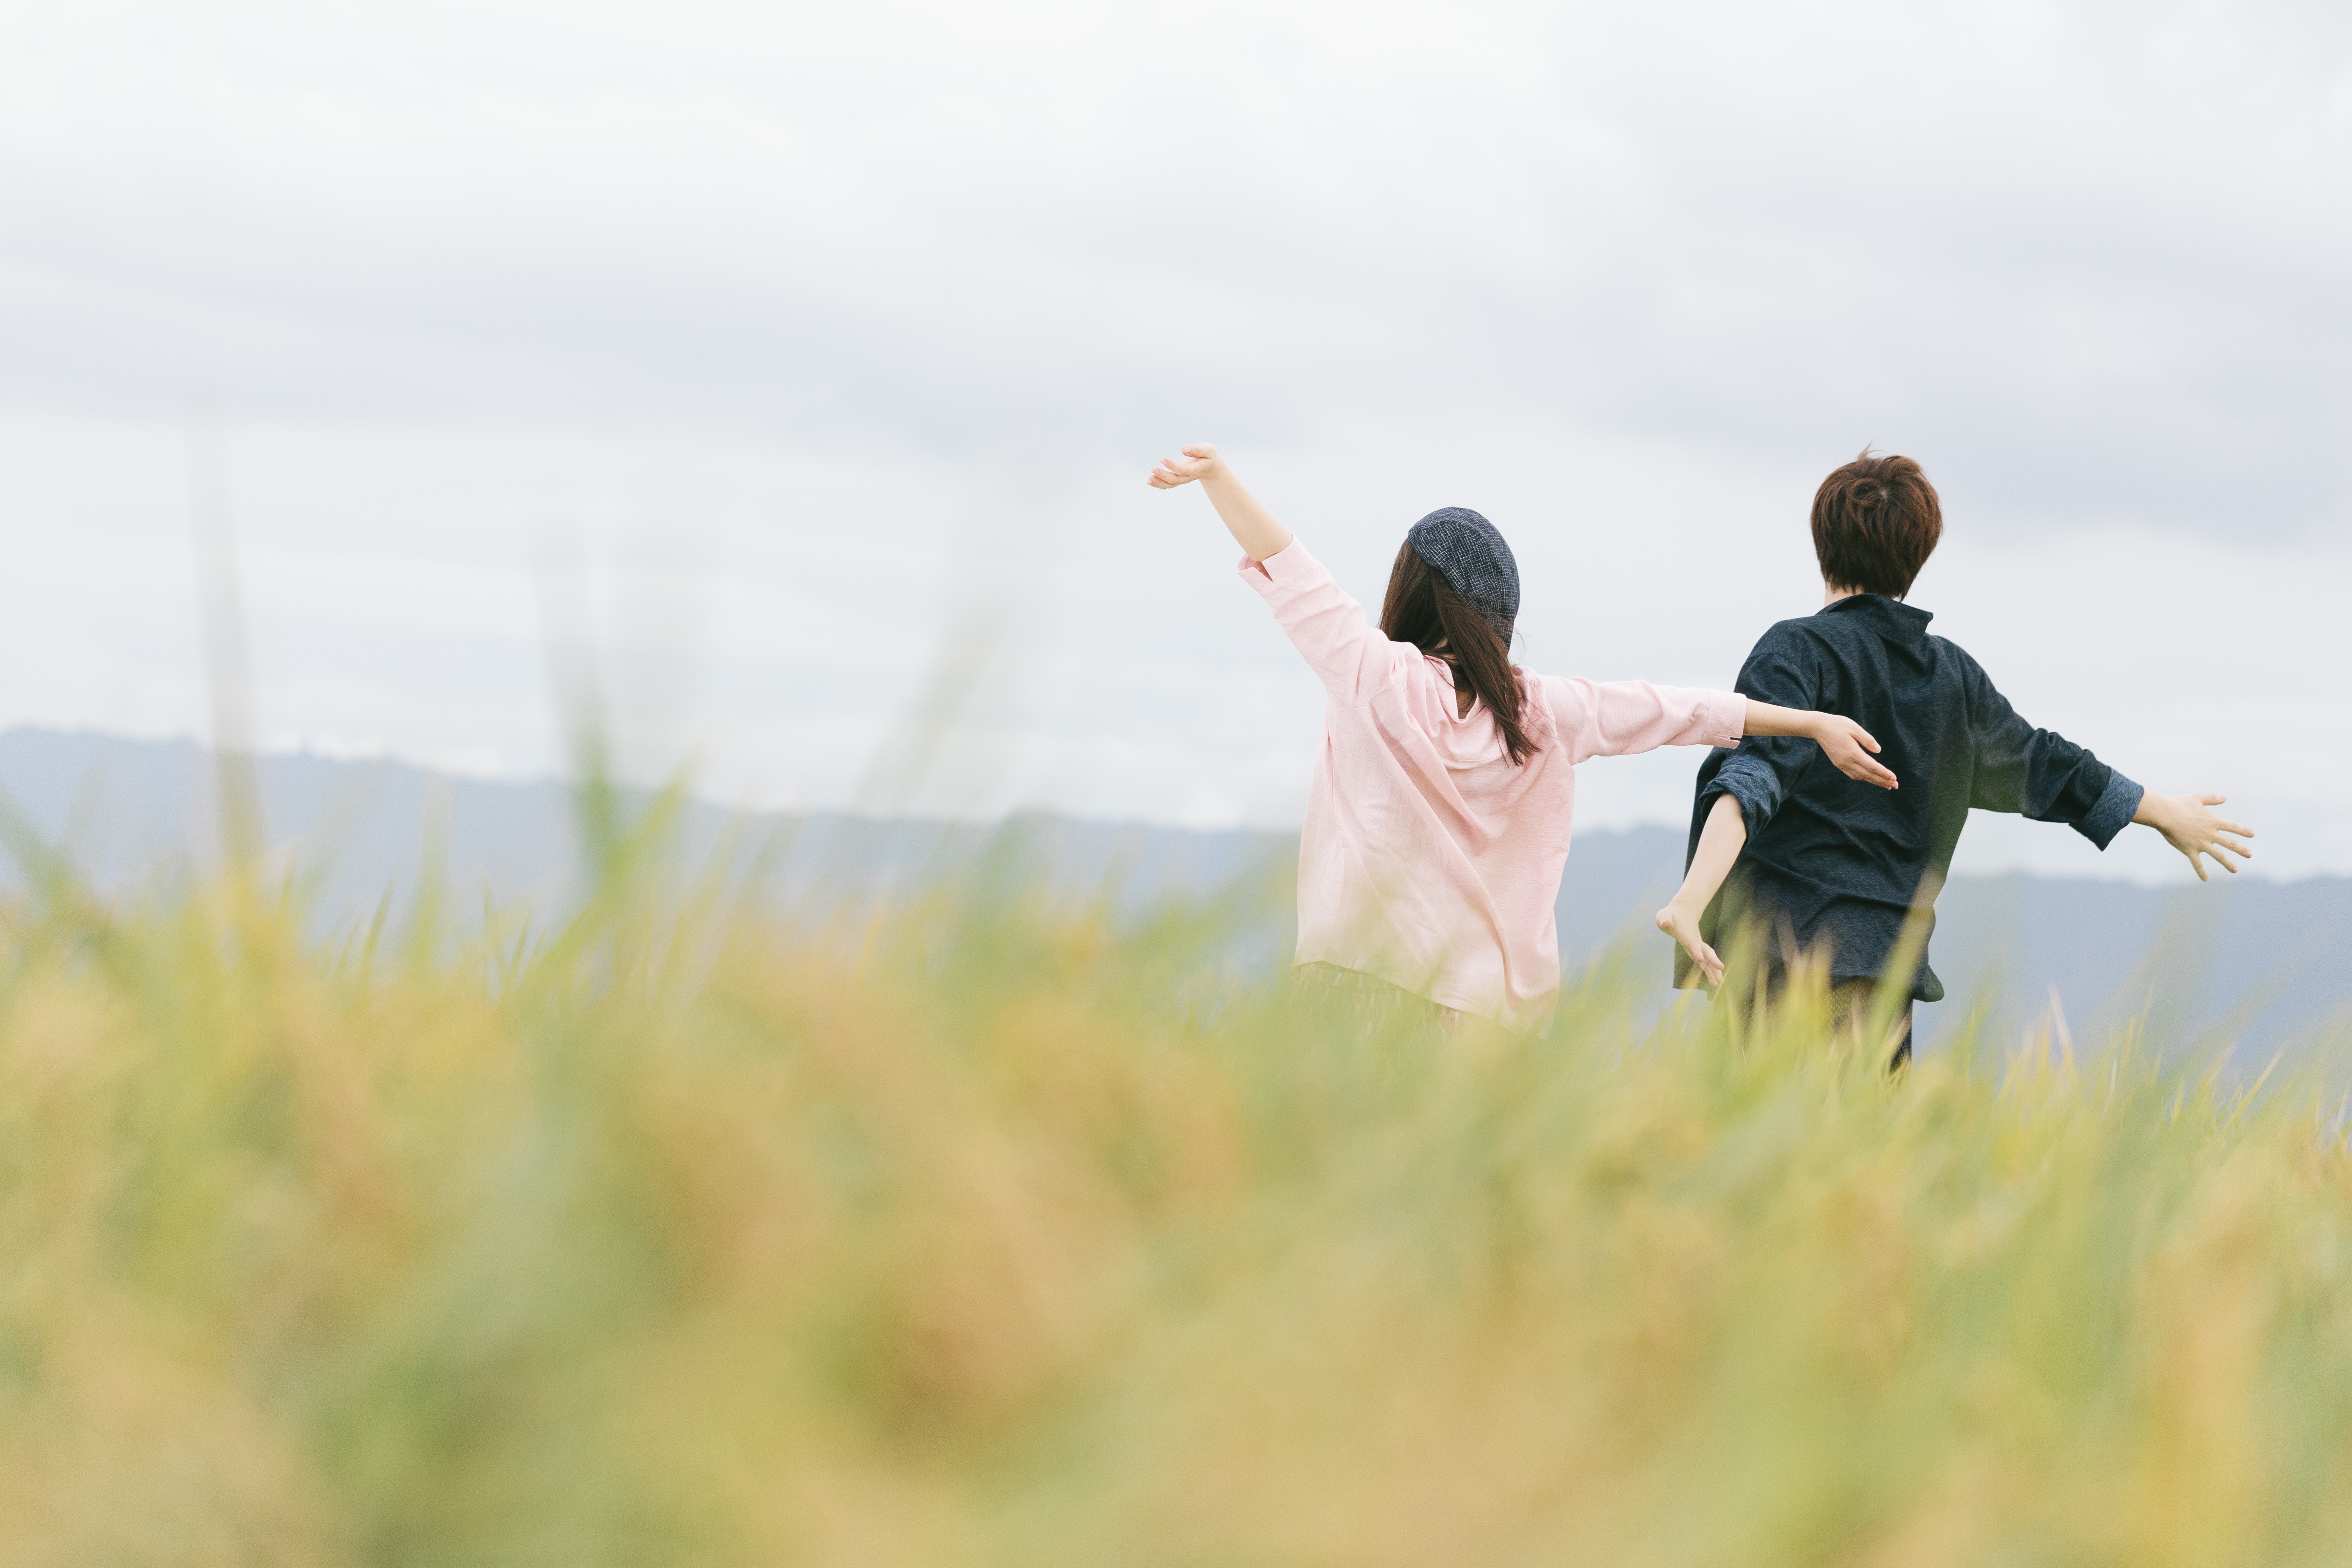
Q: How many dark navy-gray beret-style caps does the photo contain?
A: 1